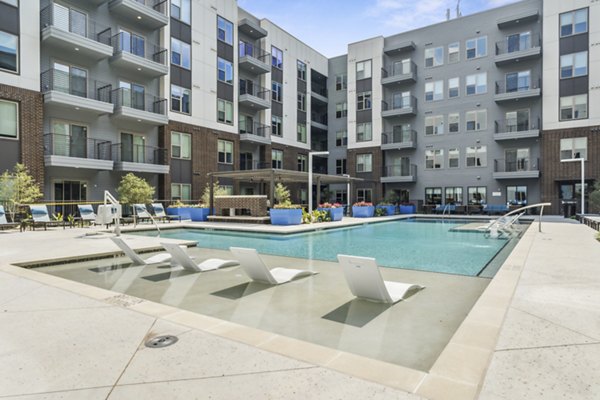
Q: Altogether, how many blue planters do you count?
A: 7